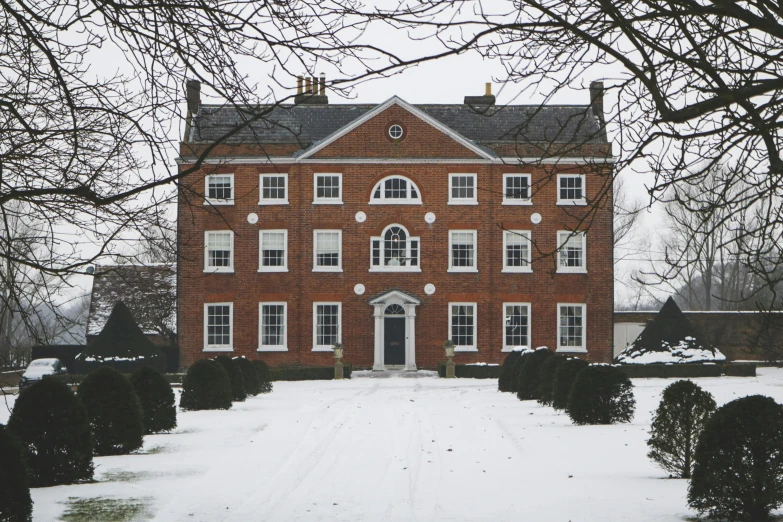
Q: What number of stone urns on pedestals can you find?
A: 2